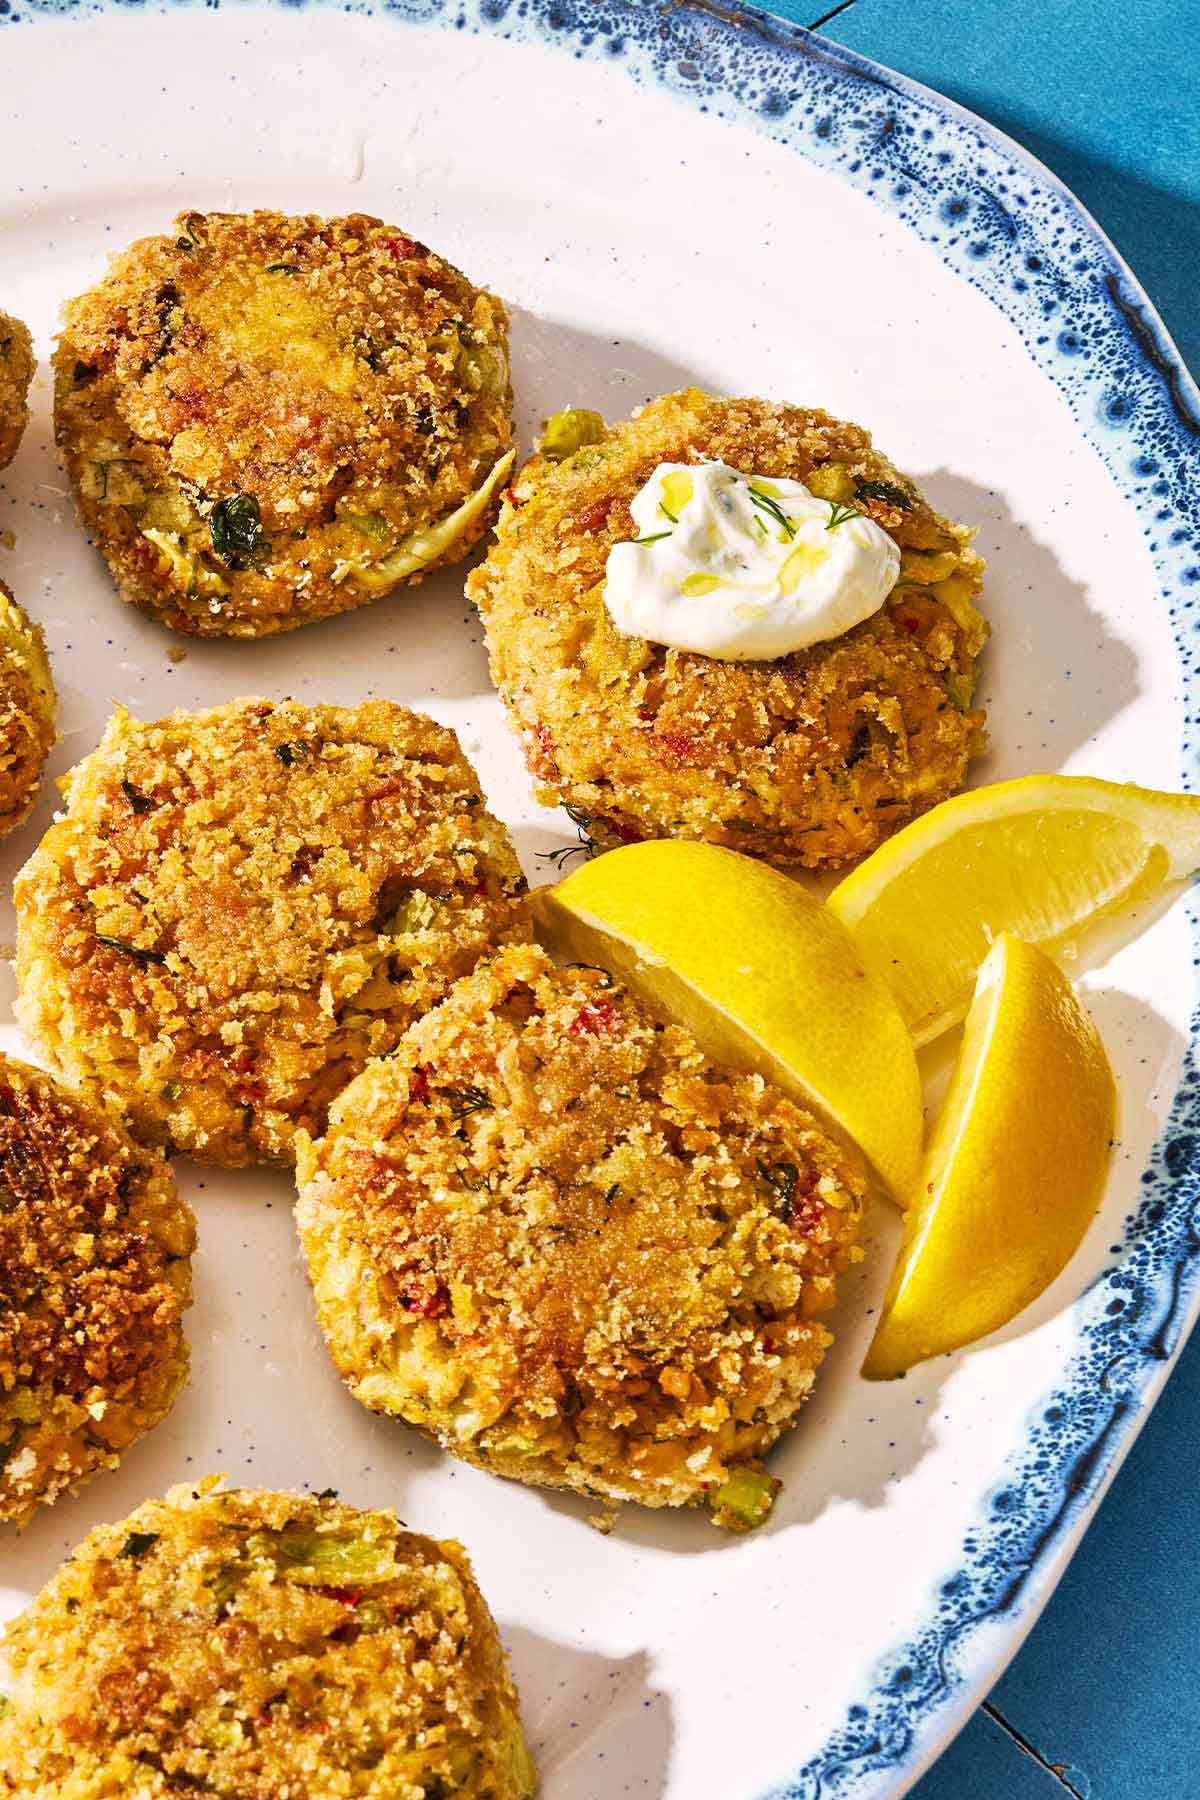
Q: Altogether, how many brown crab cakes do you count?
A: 8